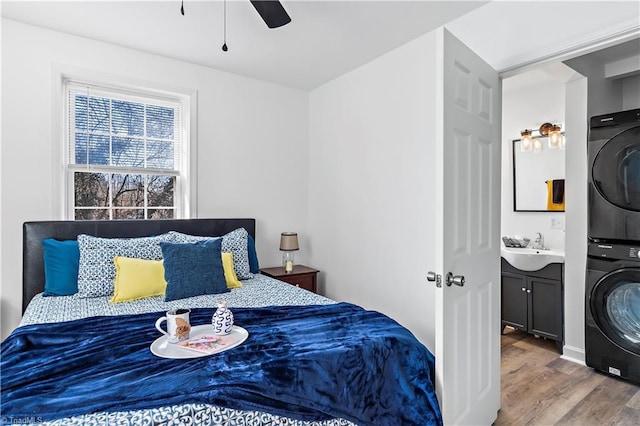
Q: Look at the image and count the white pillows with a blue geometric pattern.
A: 2